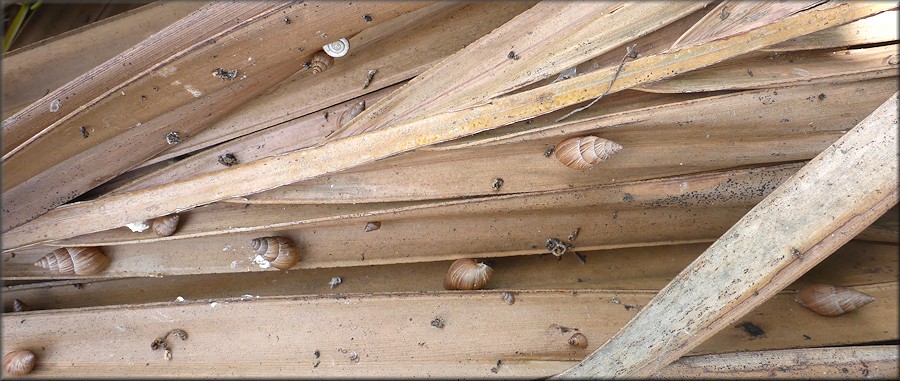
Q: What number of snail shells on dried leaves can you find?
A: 14